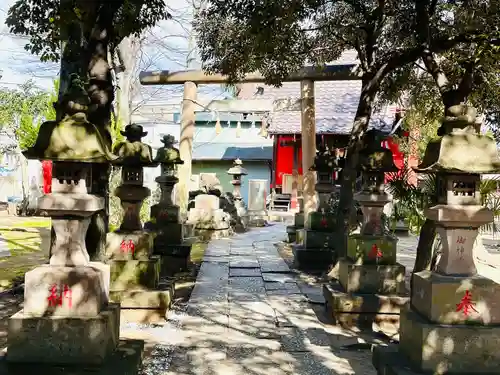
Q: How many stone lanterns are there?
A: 7